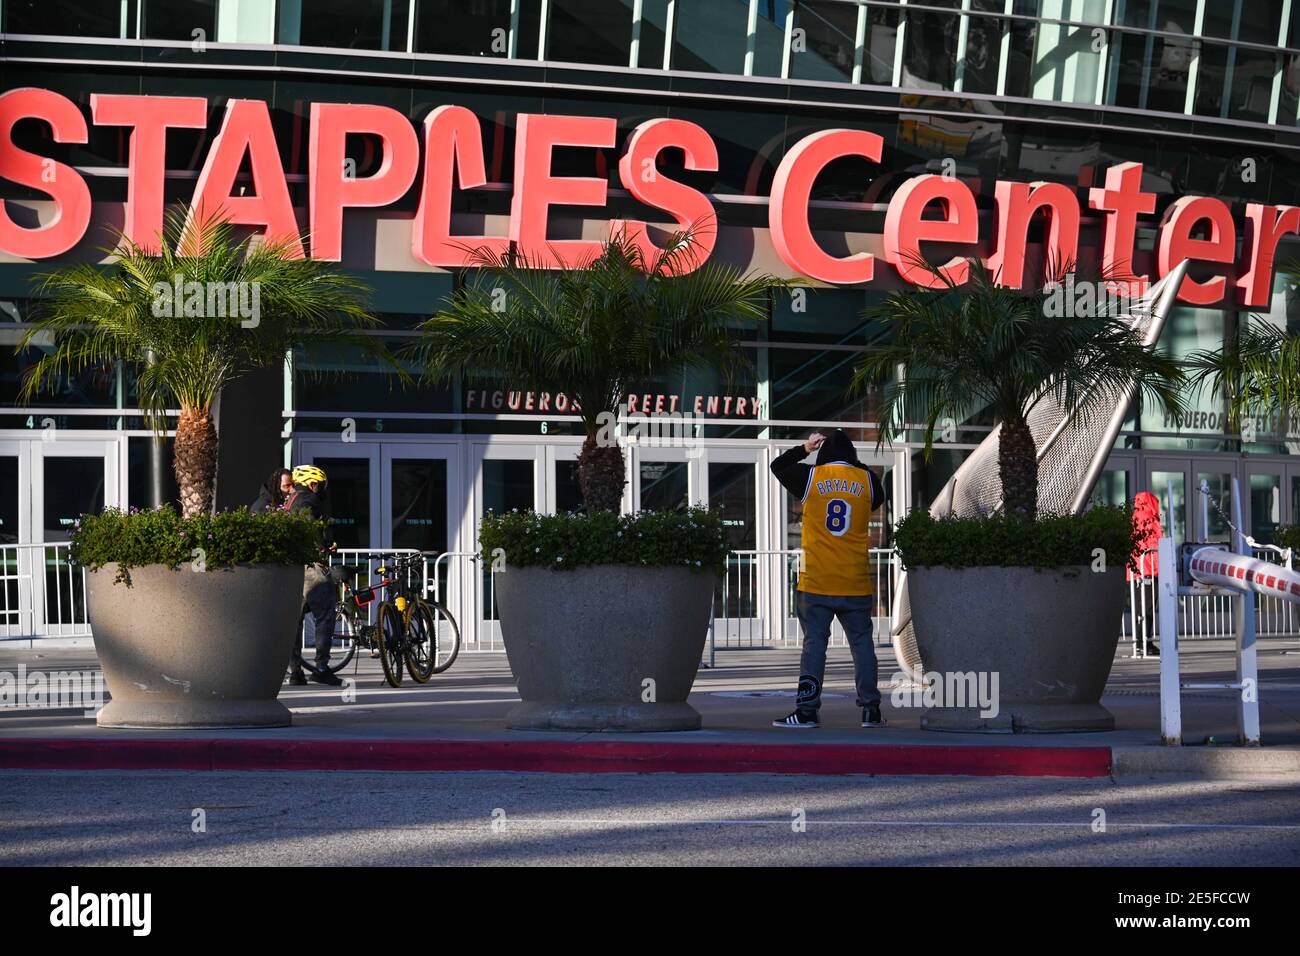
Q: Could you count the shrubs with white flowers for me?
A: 1